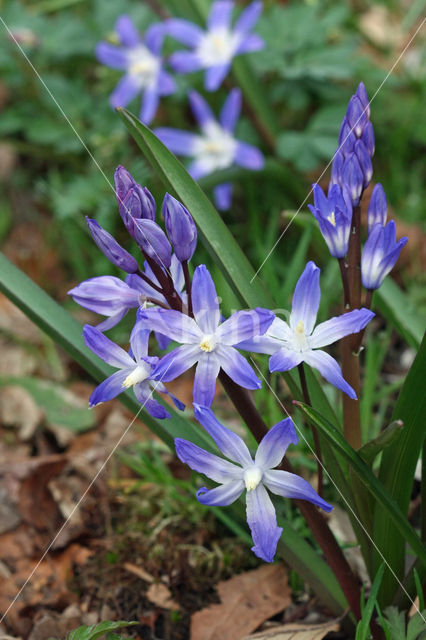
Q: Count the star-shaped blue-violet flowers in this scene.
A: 7